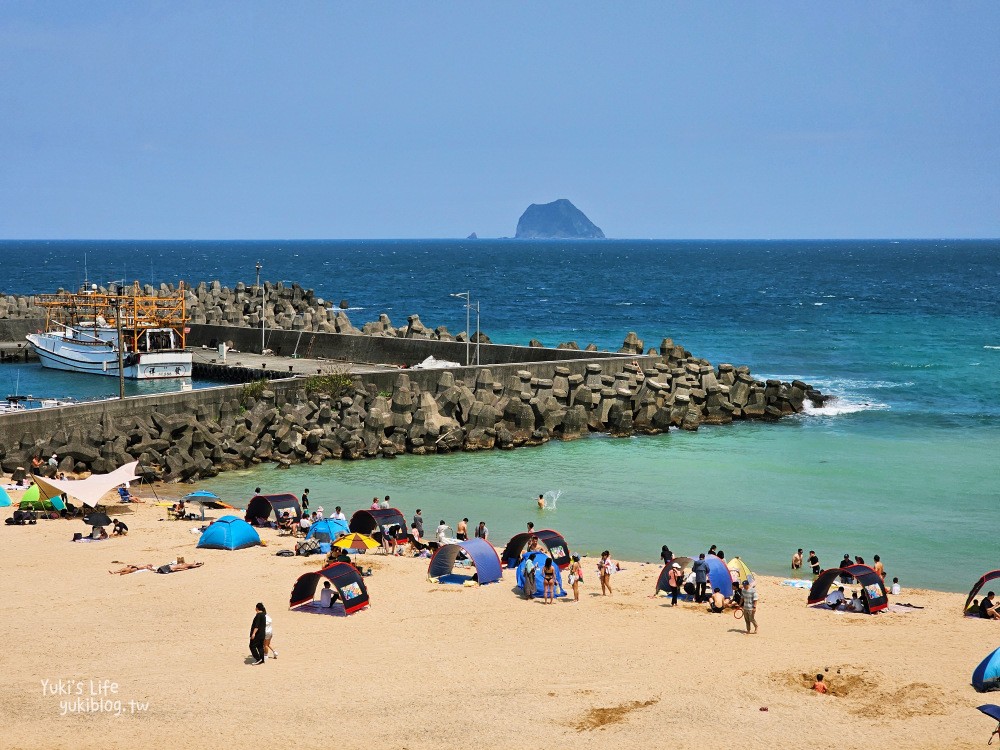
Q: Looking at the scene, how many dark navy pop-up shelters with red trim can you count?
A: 6